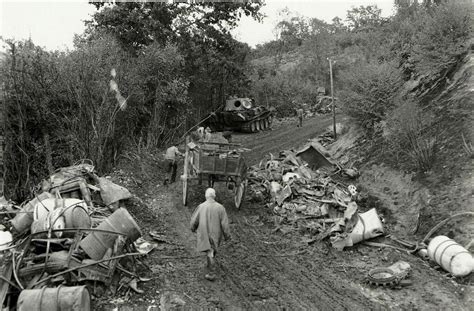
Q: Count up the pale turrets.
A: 1